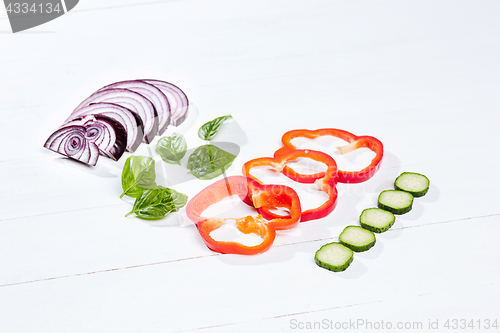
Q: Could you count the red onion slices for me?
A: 6